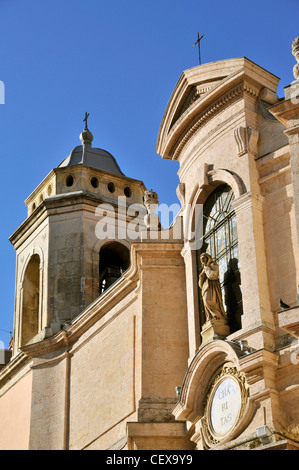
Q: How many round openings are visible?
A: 7